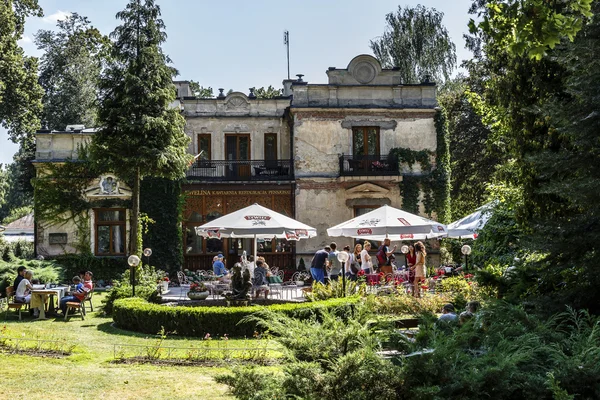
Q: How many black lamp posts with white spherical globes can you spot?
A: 5